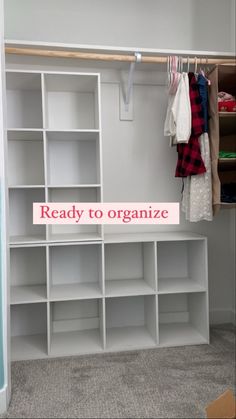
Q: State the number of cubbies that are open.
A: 14